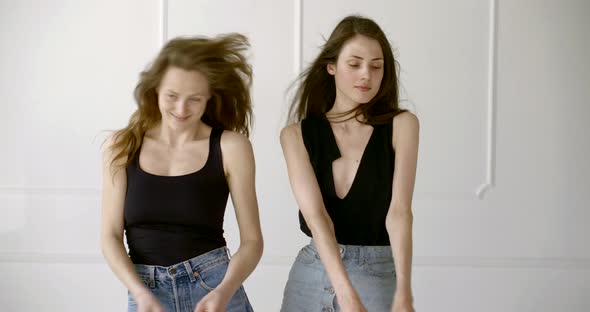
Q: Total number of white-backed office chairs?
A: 0